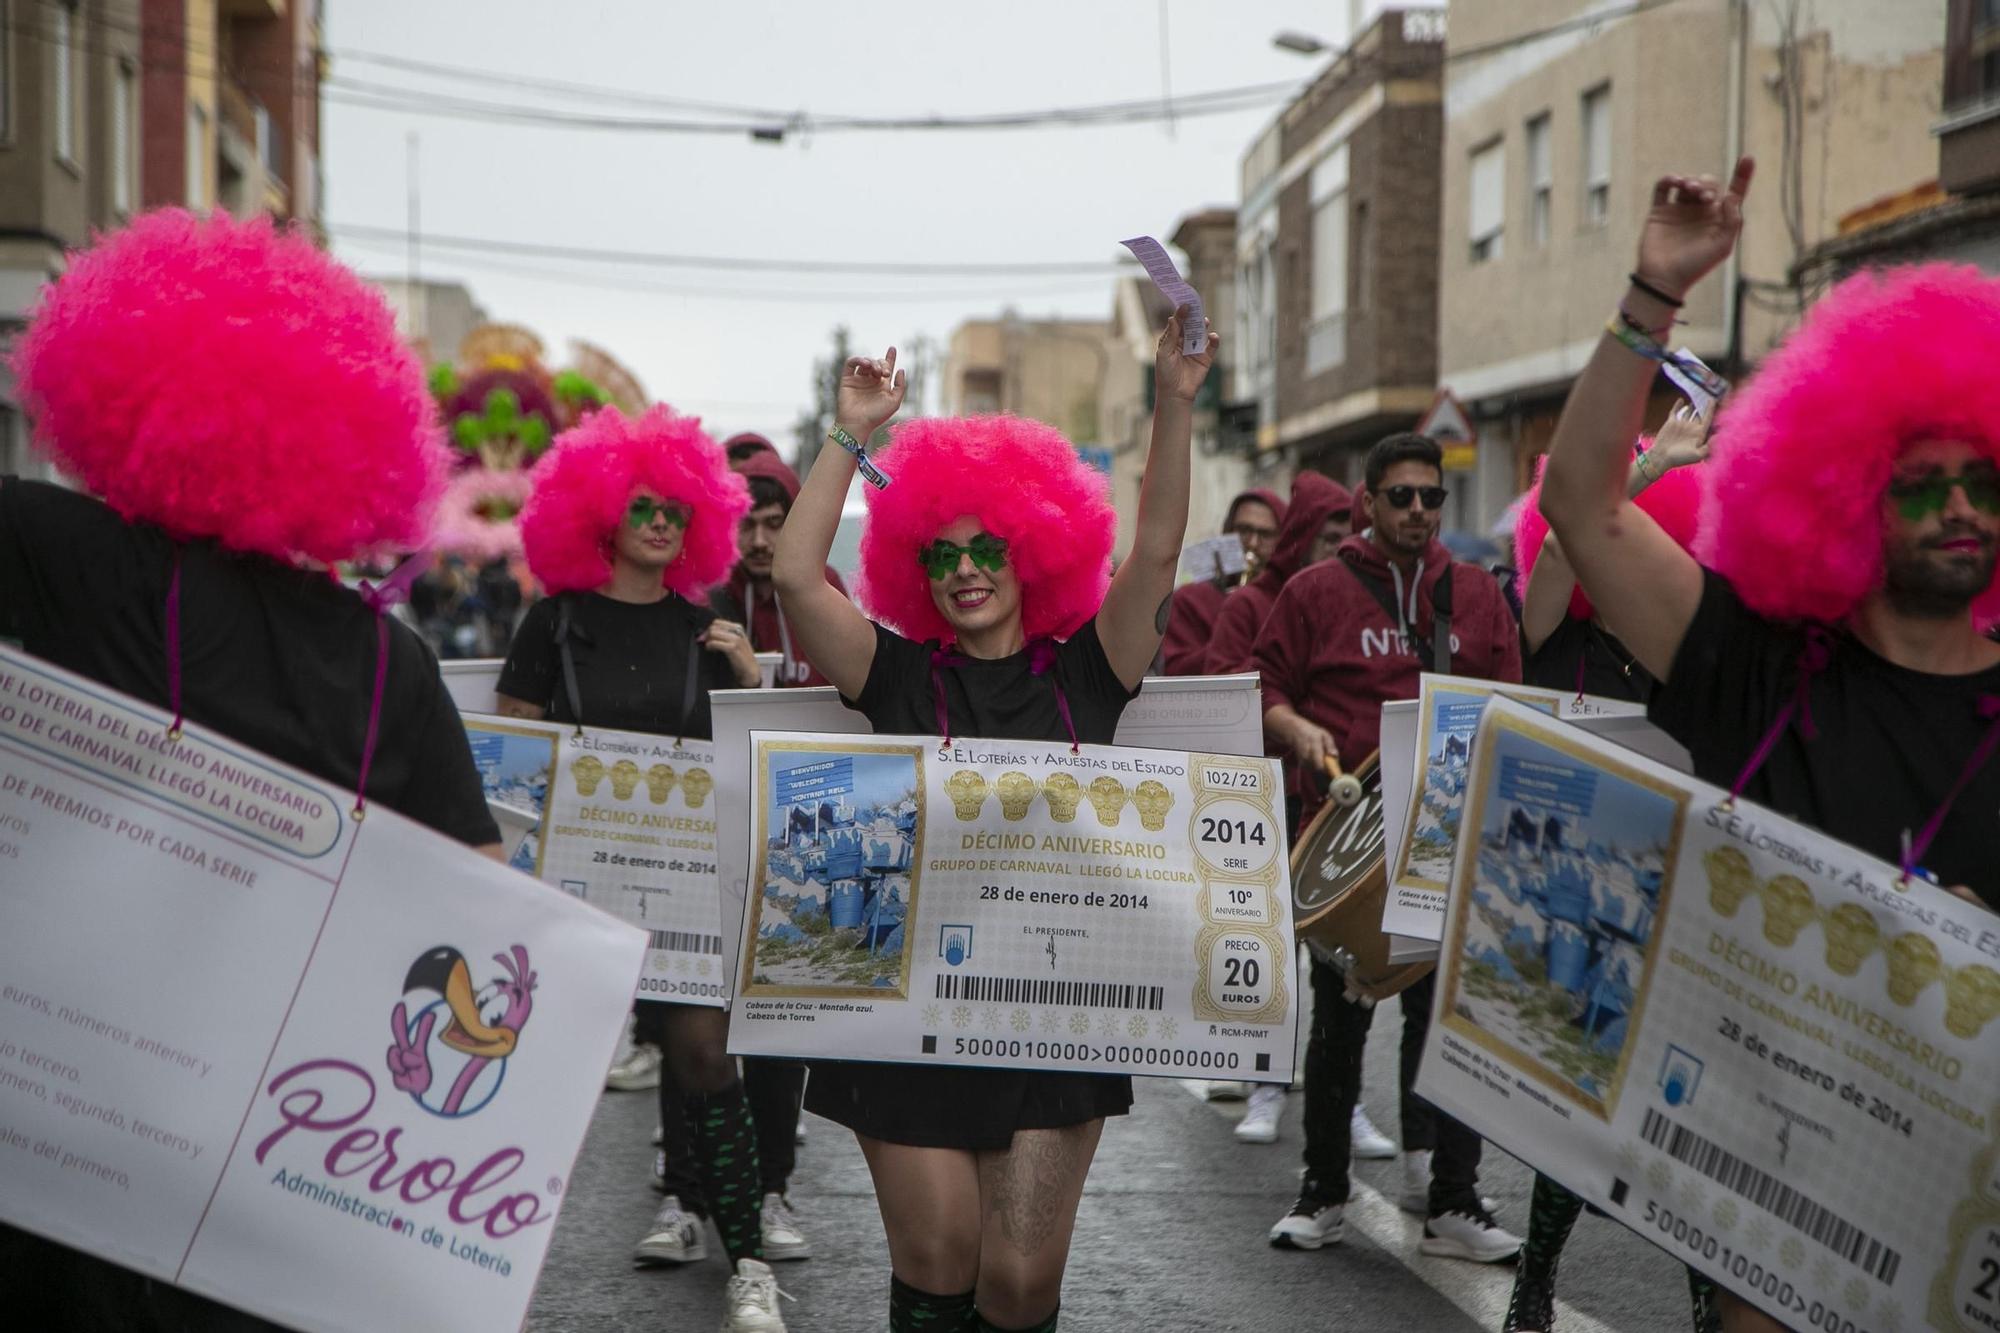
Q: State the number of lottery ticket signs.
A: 5